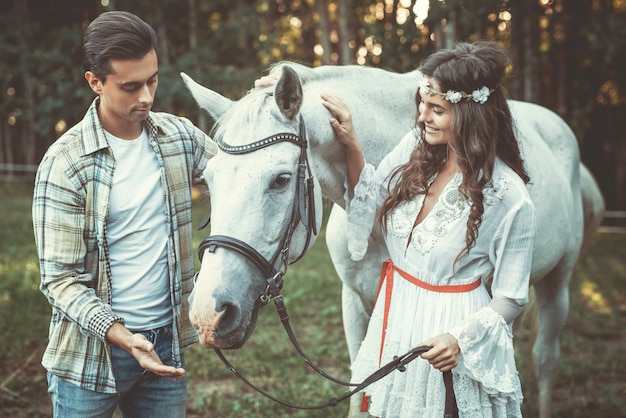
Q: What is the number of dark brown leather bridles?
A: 1